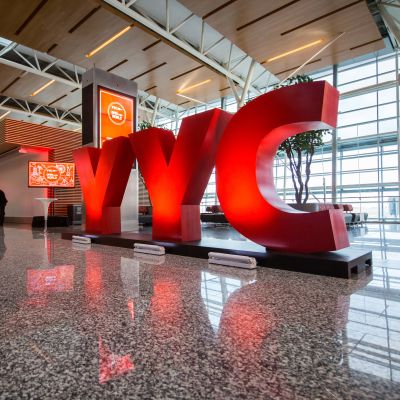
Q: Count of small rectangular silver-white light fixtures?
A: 3